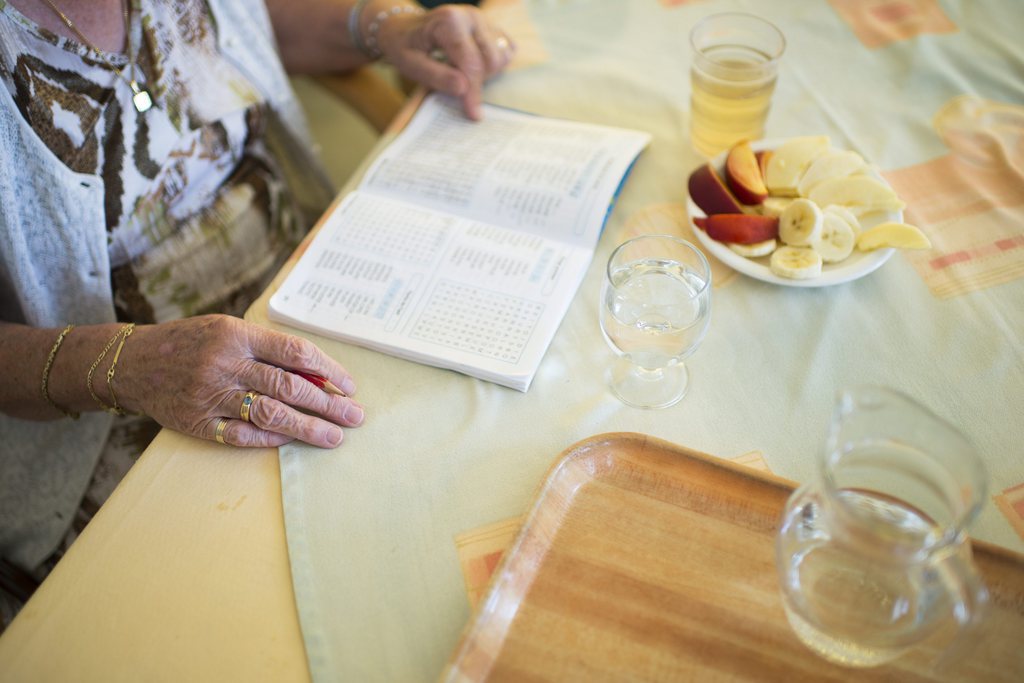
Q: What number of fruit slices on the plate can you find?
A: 14